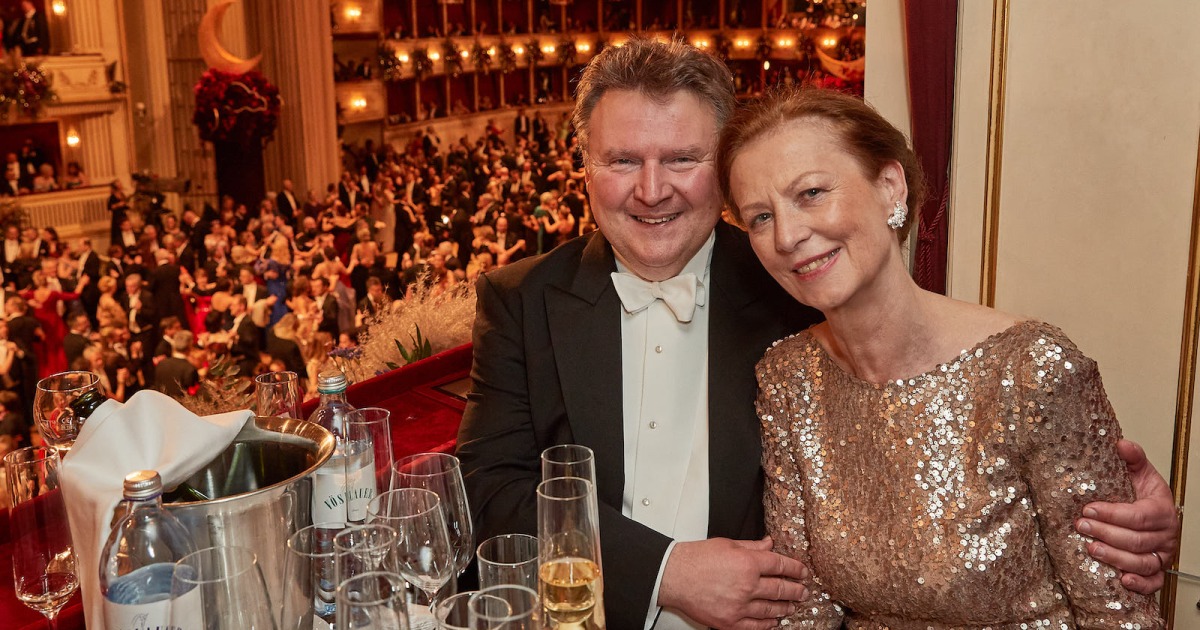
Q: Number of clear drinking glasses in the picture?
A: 15